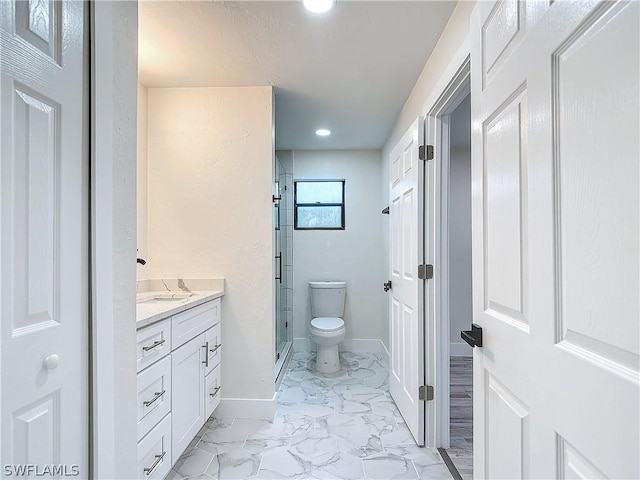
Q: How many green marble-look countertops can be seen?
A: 0